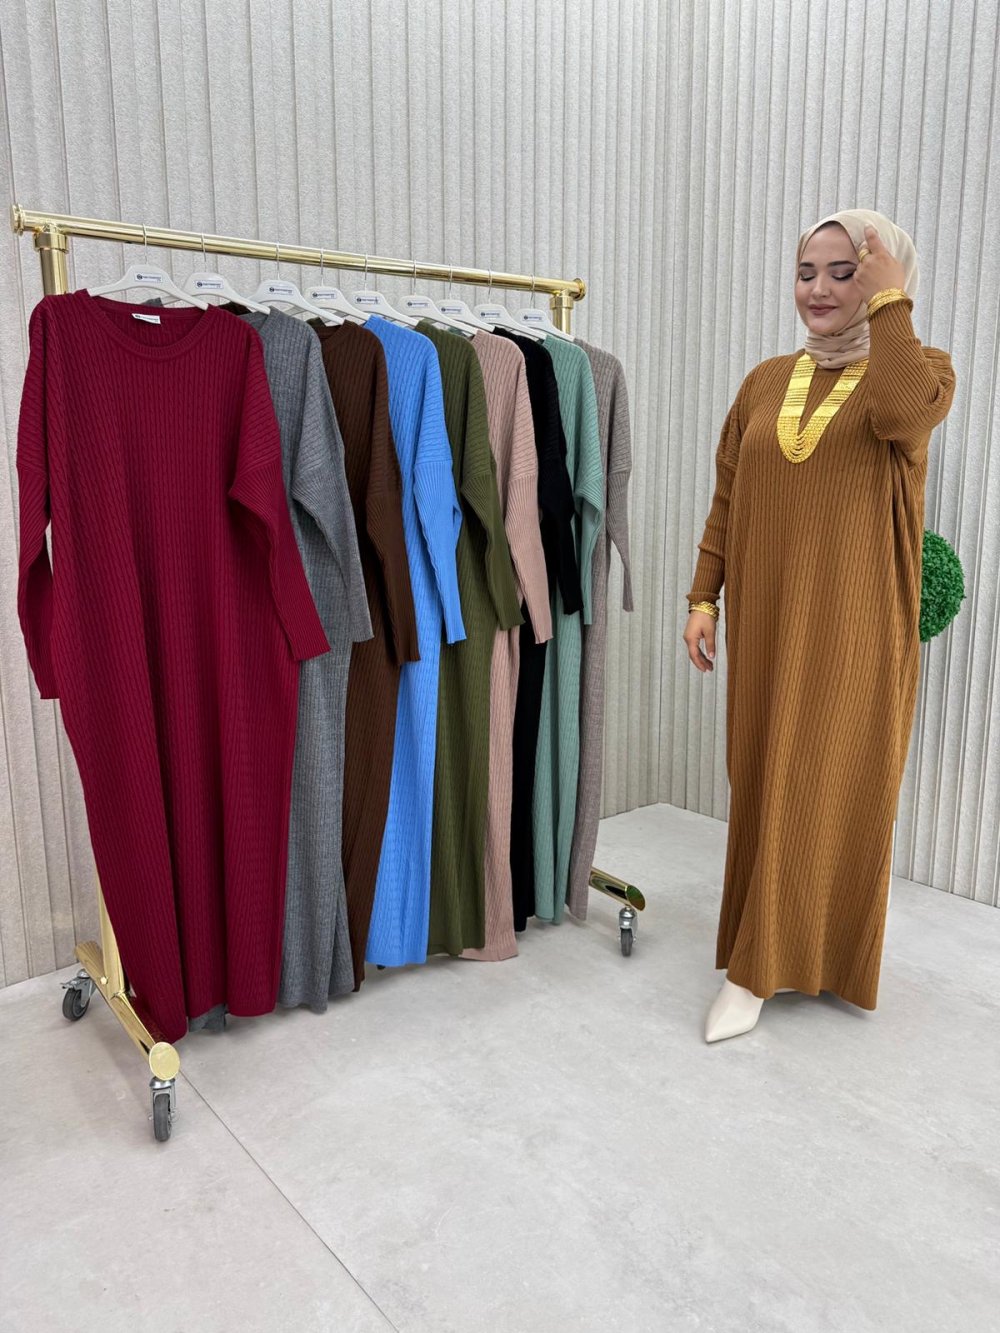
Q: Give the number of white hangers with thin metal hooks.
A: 9